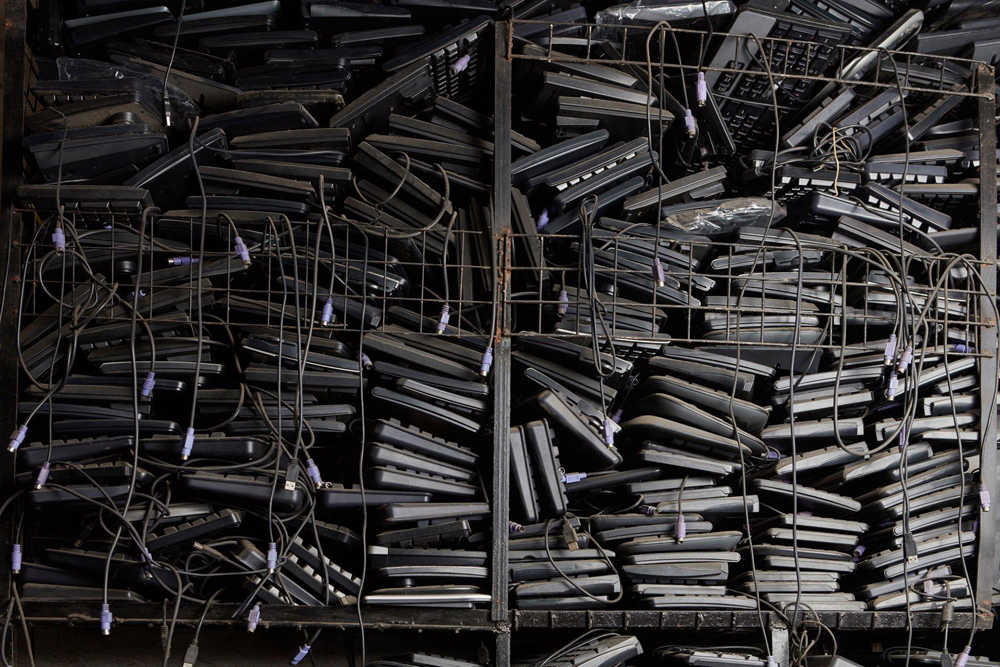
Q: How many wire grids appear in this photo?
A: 3